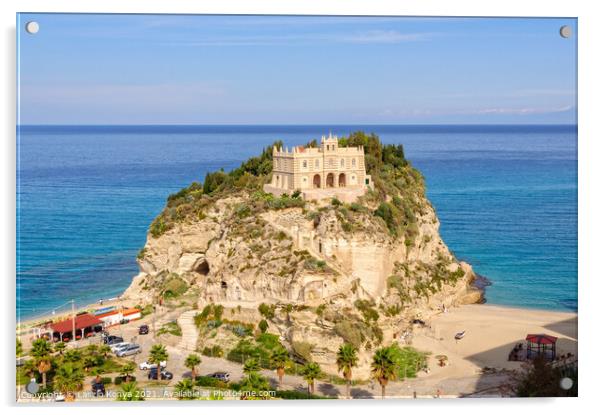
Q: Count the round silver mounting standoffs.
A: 4